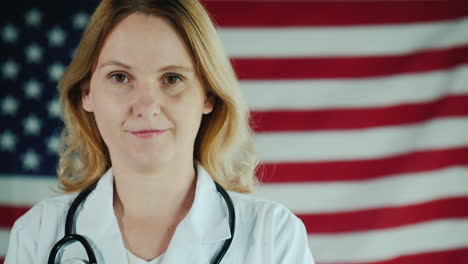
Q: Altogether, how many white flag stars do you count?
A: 14